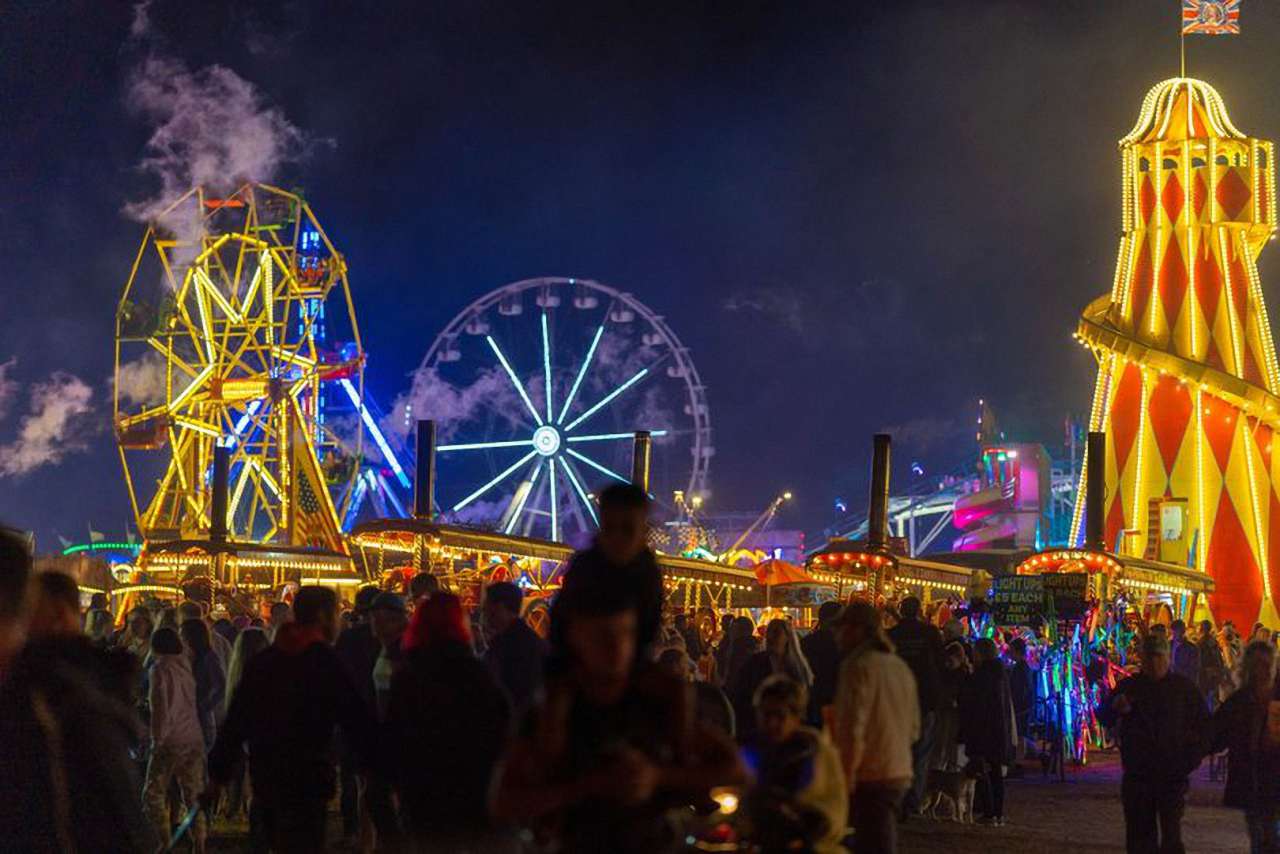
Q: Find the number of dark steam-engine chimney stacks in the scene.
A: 5